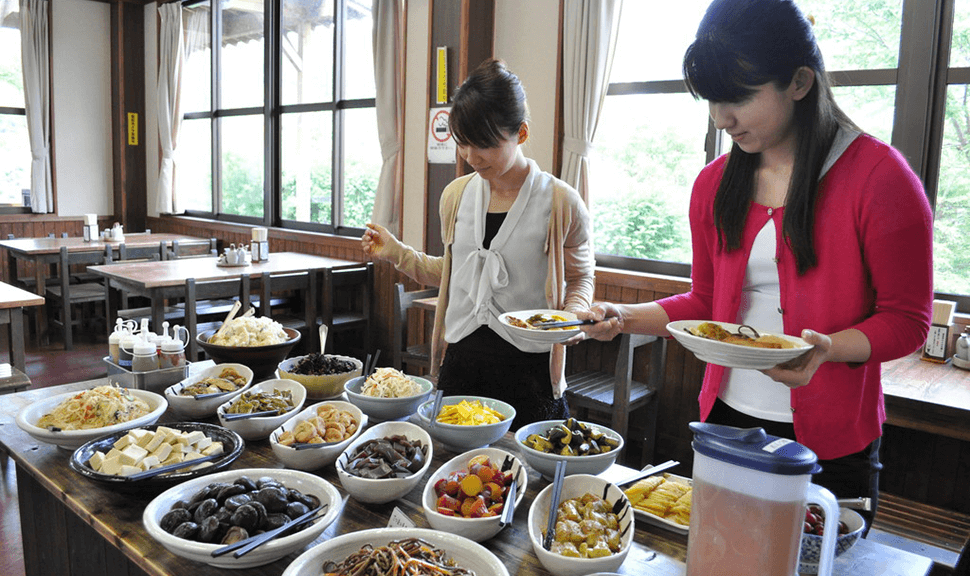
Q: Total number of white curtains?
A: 4